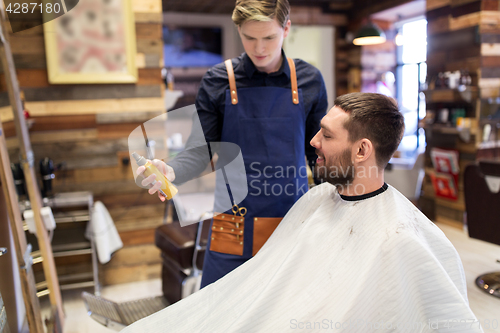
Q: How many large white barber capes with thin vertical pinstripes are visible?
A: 1